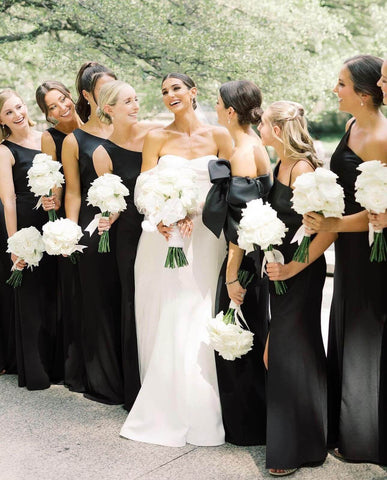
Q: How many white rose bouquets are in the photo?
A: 9